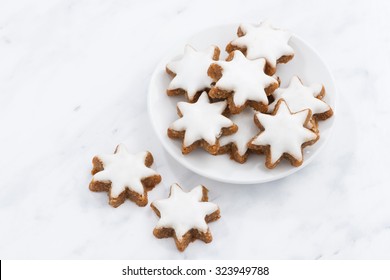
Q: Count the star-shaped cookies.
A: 9